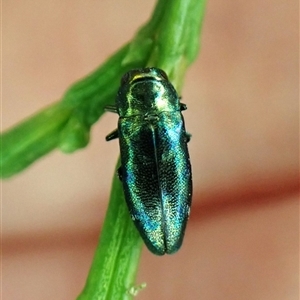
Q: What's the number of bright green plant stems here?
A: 2